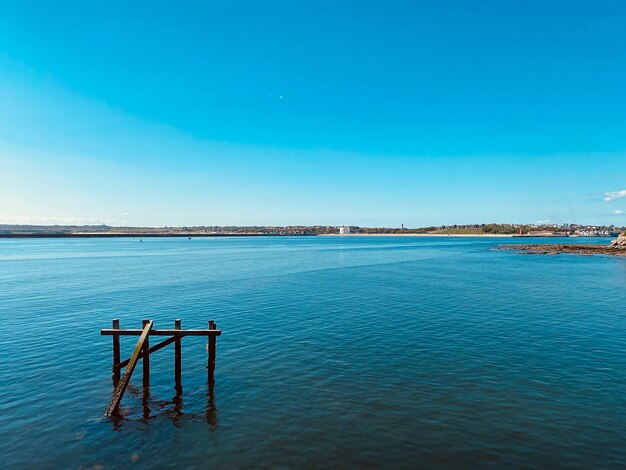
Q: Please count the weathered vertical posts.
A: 4